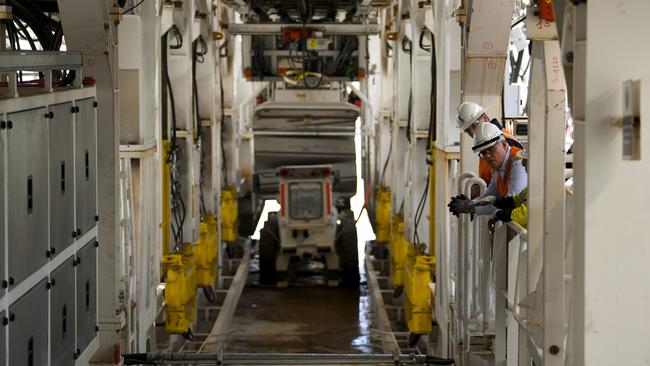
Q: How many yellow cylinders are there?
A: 6